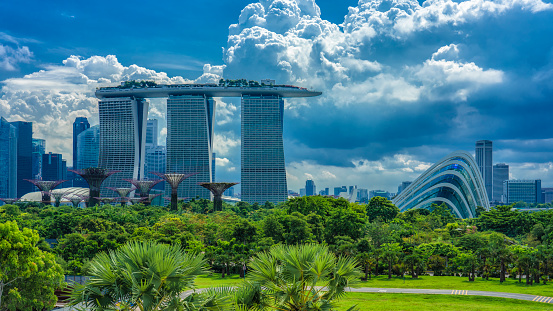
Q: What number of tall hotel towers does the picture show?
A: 3